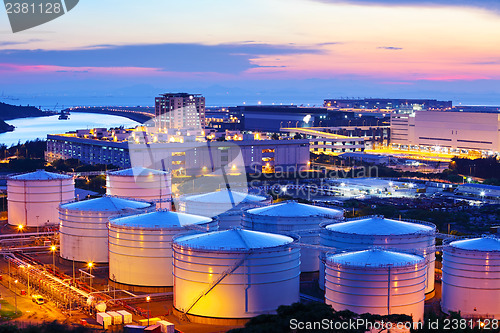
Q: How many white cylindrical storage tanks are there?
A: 10